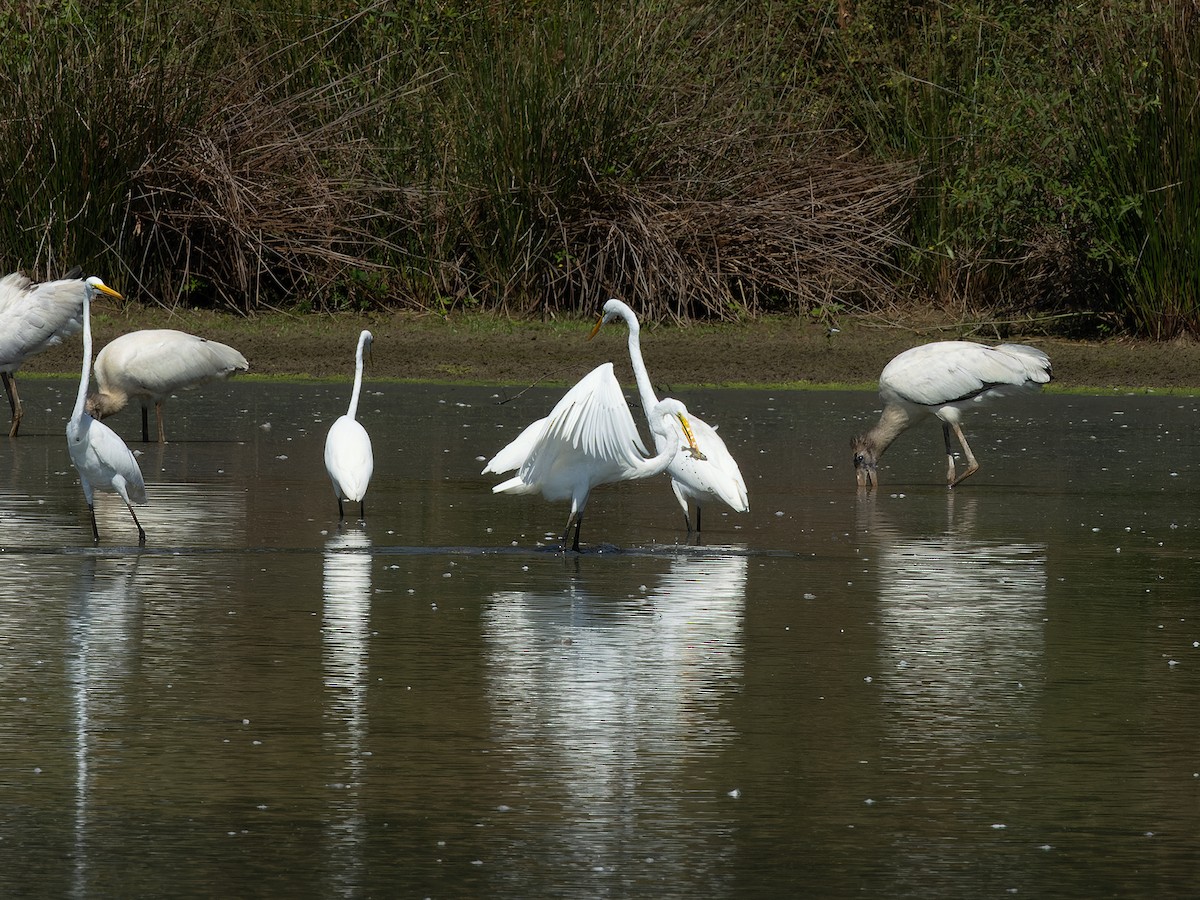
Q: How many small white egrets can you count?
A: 4